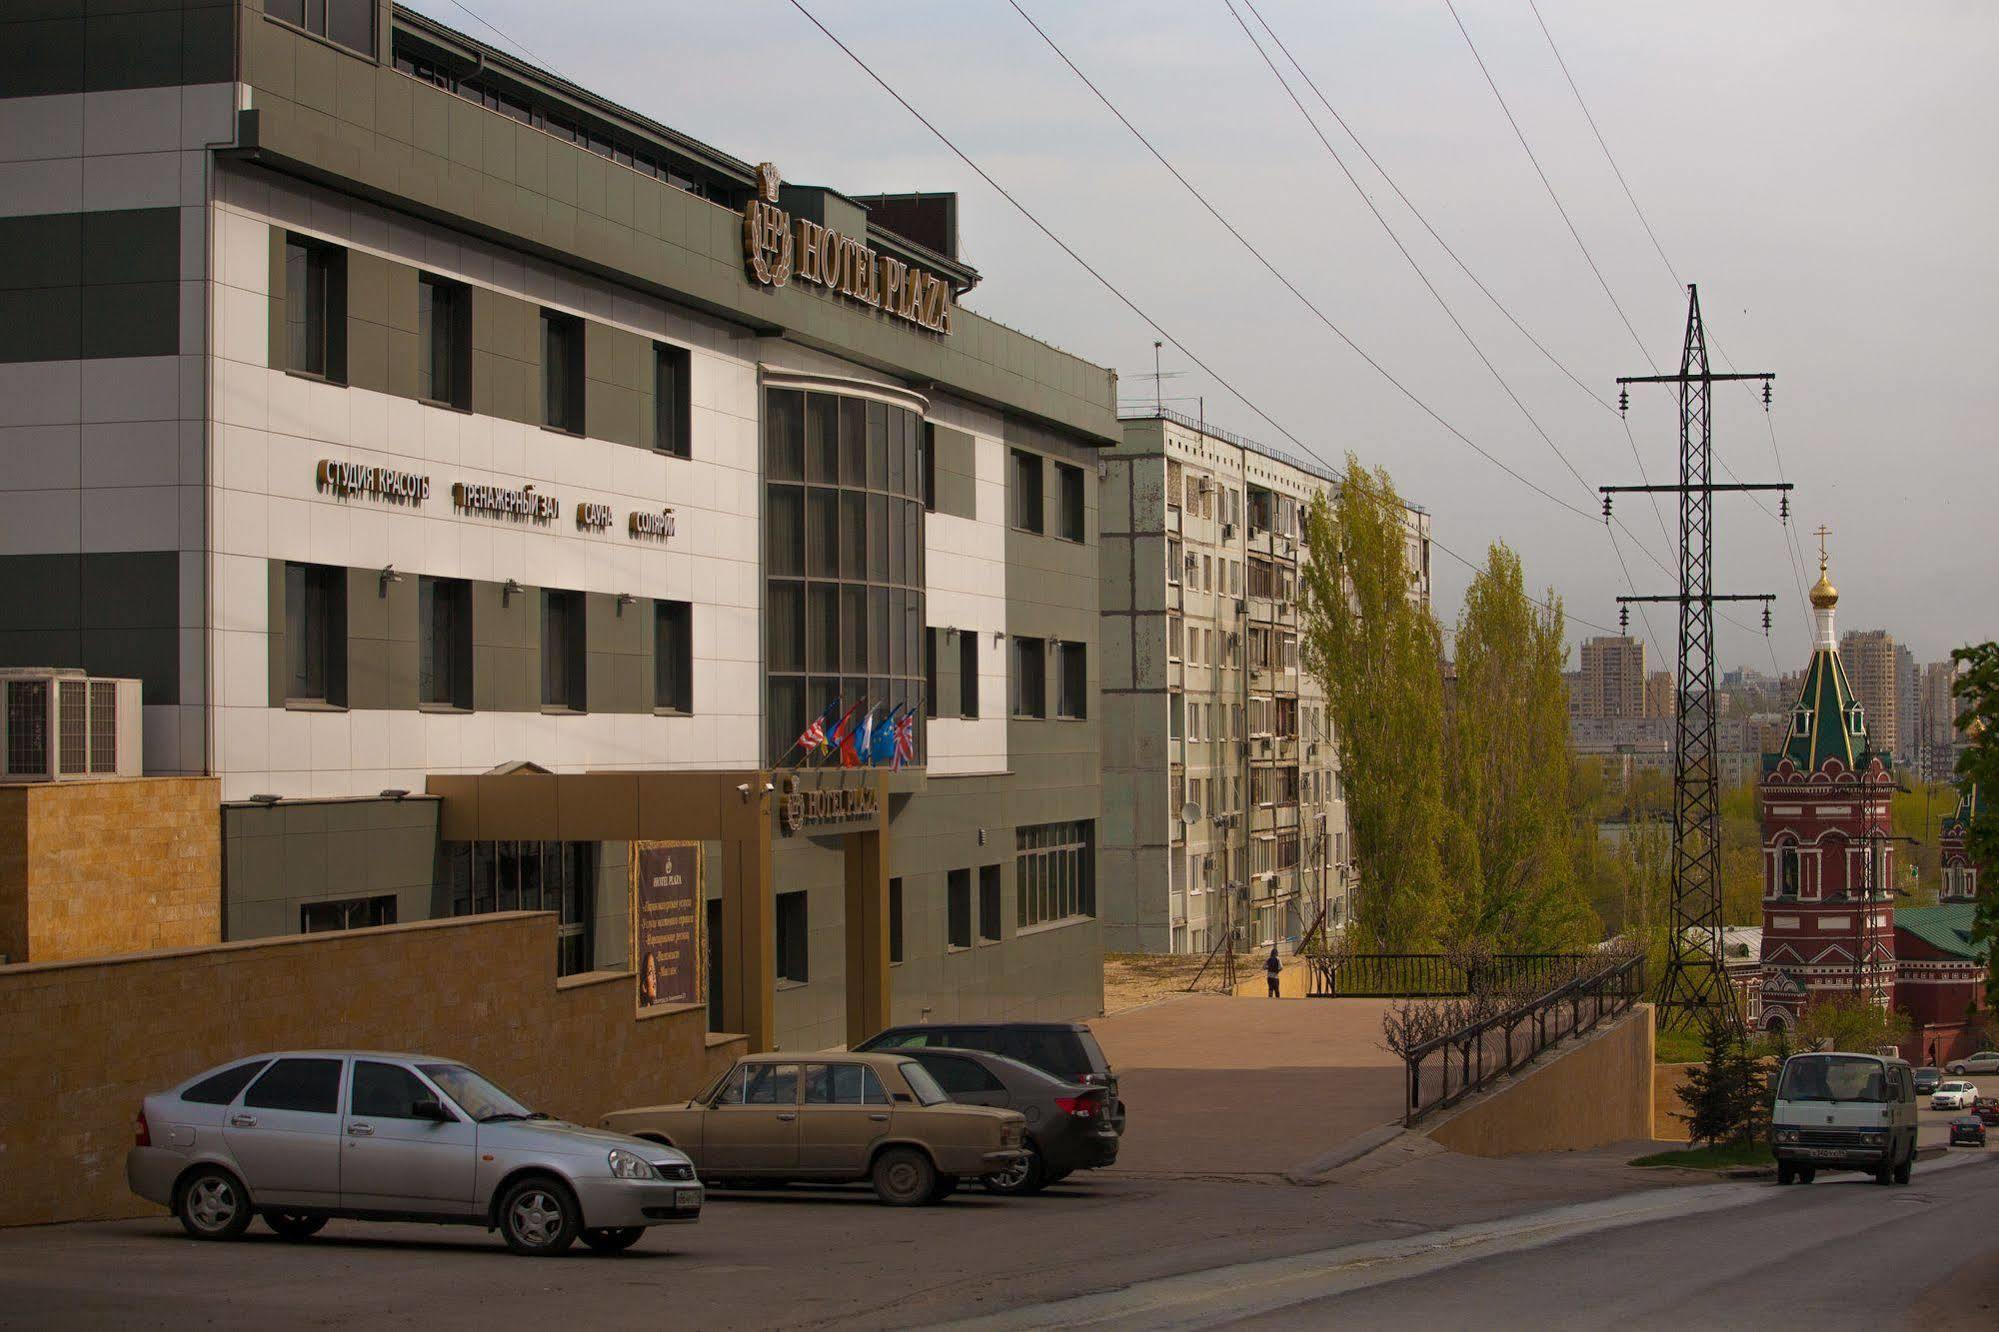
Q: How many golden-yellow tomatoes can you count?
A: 0